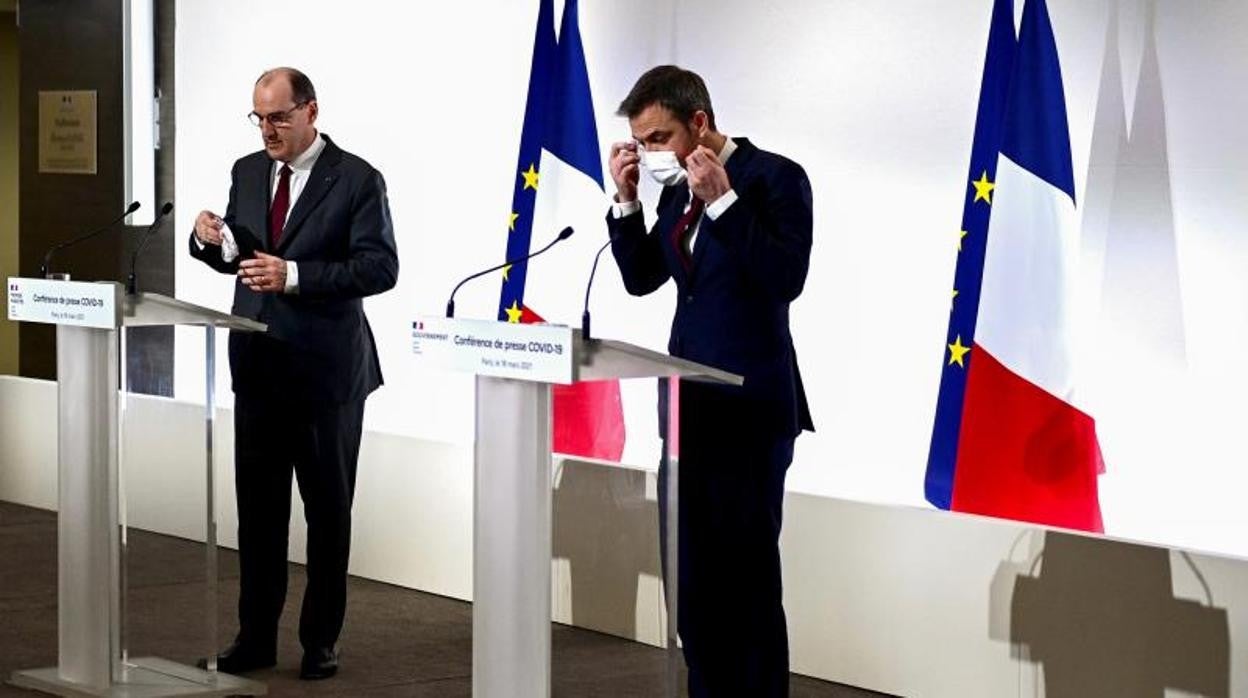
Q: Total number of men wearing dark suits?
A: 2